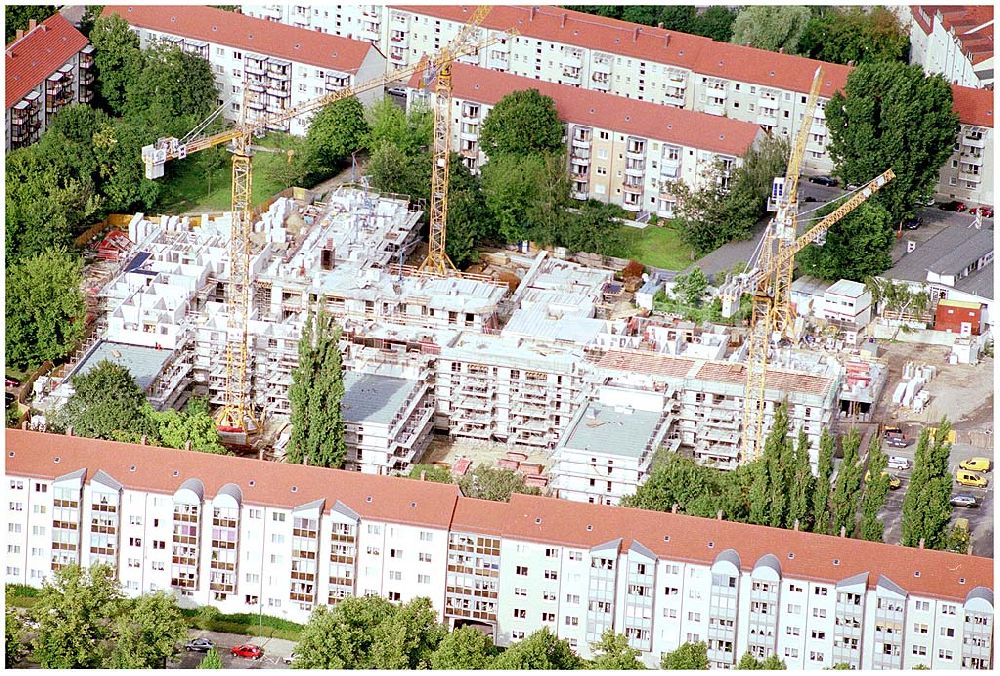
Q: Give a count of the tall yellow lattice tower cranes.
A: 4